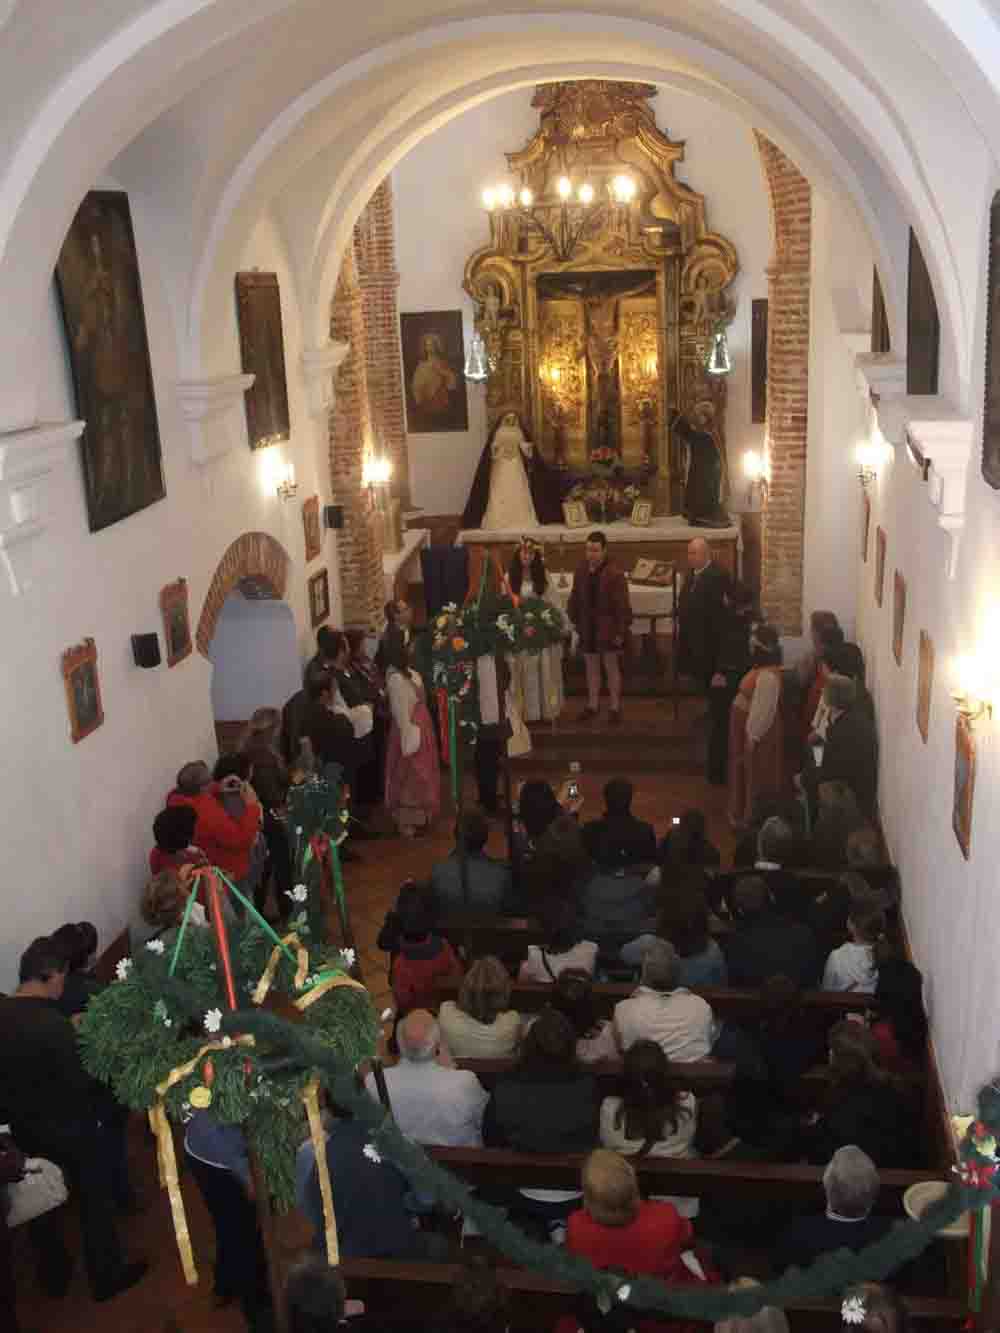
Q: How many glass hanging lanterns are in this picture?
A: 2